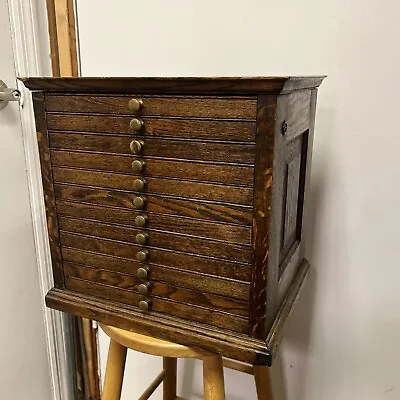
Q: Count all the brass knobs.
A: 12